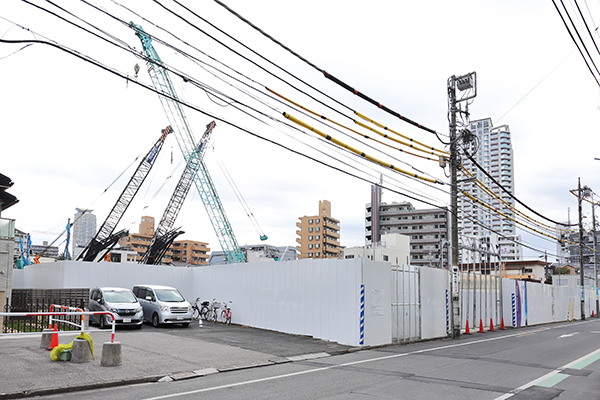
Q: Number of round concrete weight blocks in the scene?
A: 3